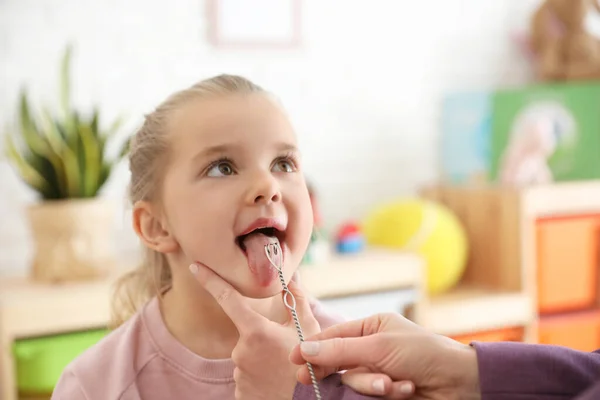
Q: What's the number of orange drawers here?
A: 3